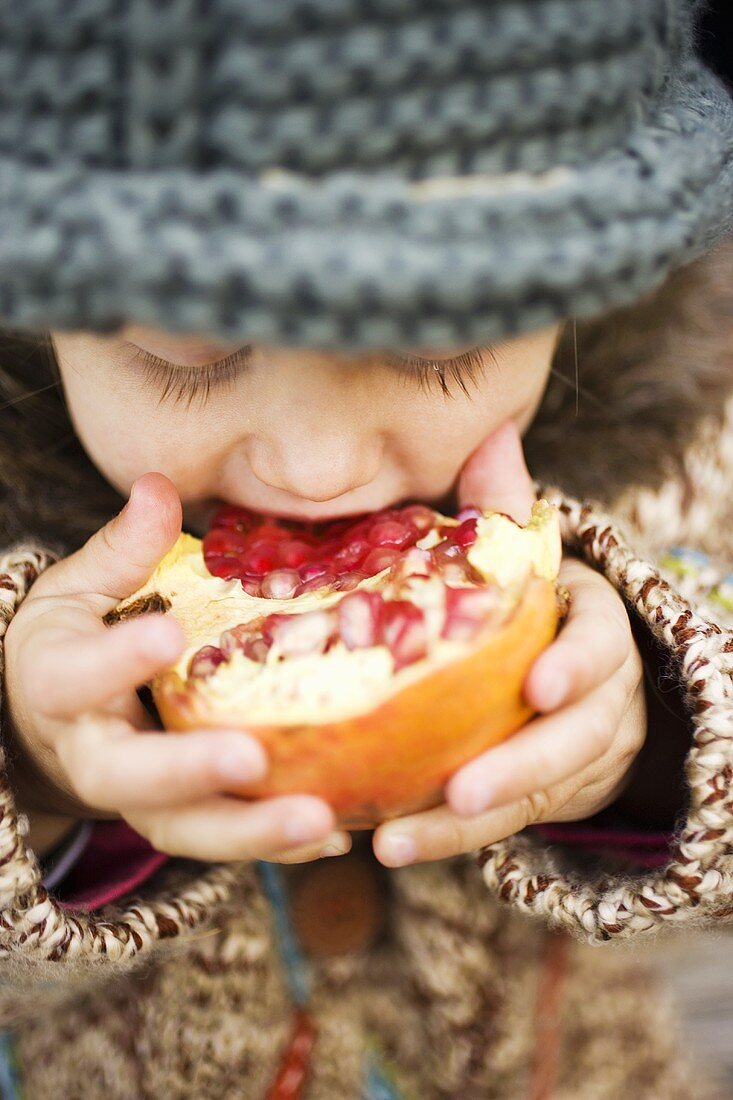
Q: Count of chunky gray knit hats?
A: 1